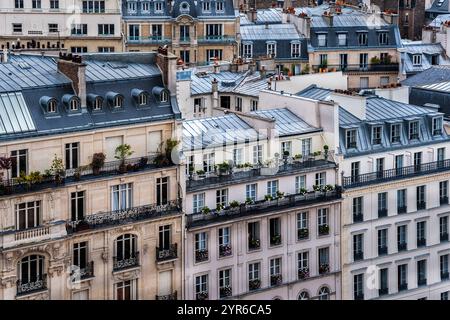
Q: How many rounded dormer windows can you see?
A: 6